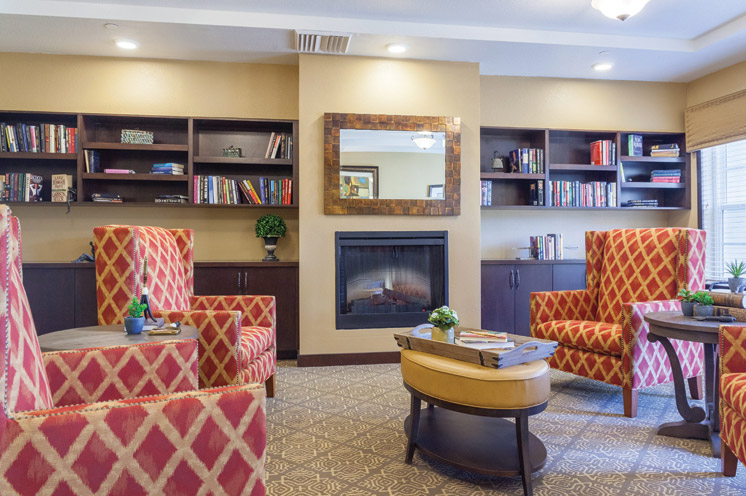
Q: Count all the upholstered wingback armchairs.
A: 4